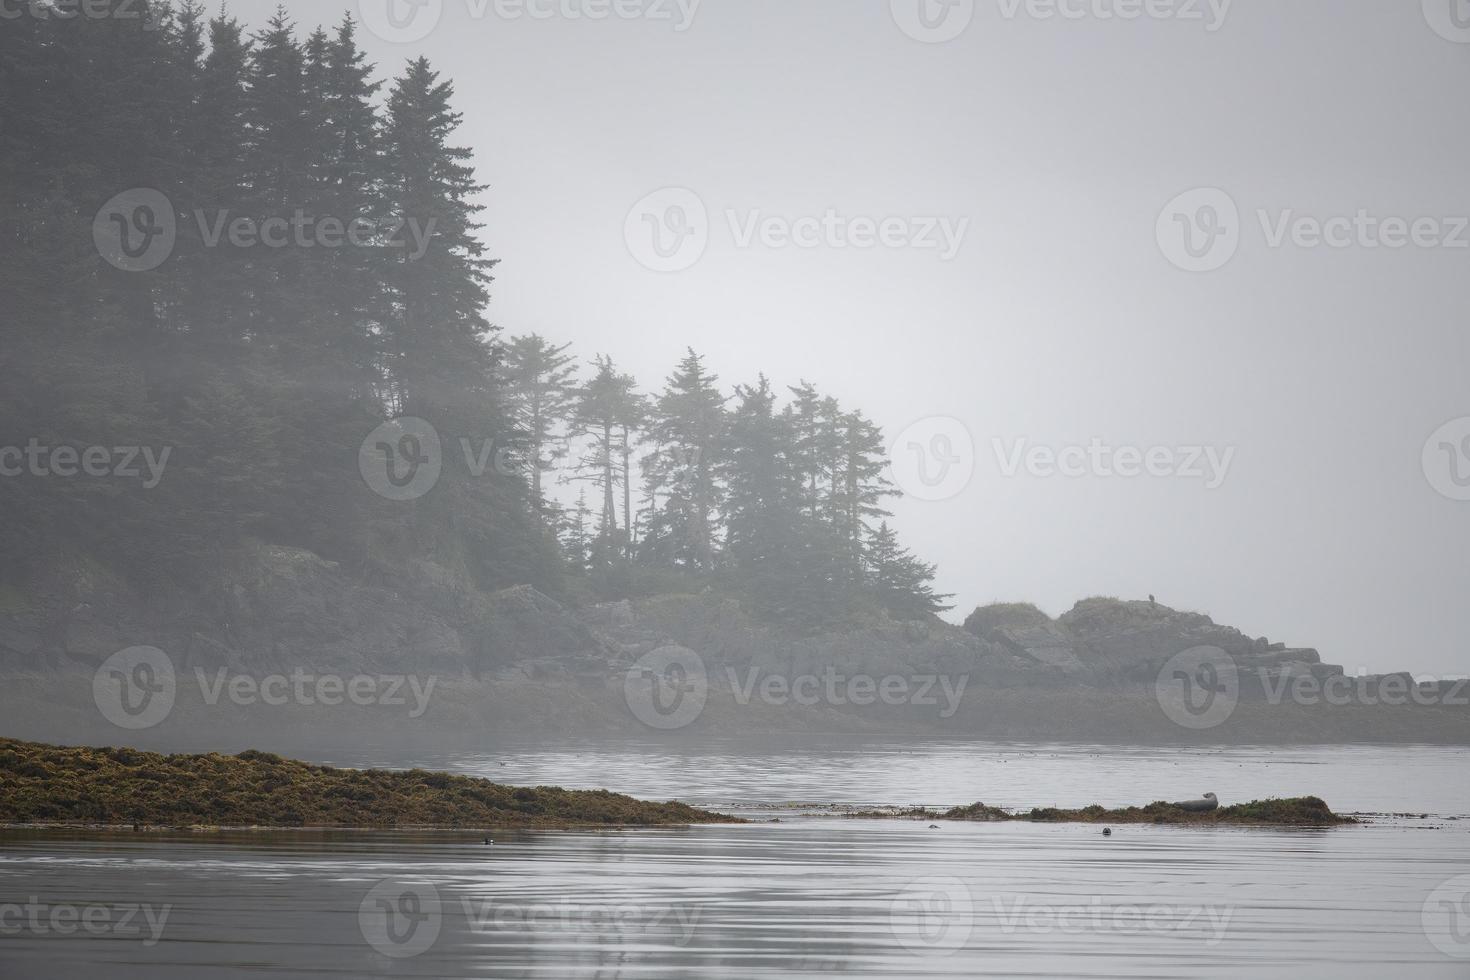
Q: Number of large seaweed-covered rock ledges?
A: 2